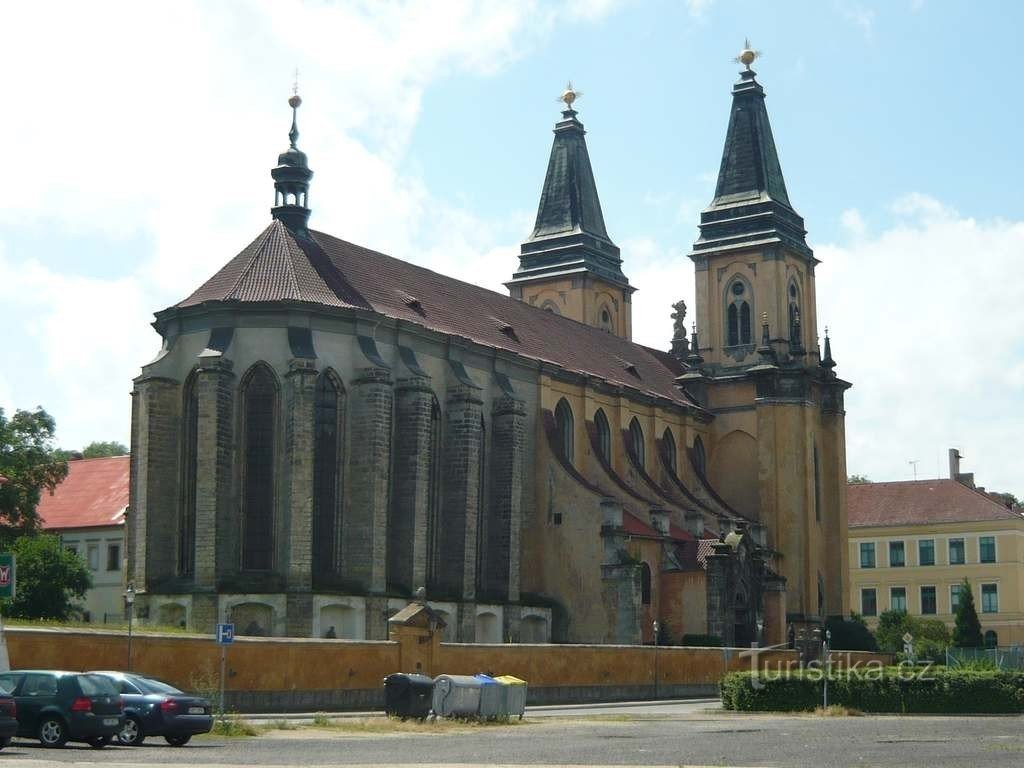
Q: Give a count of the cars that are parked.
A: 3